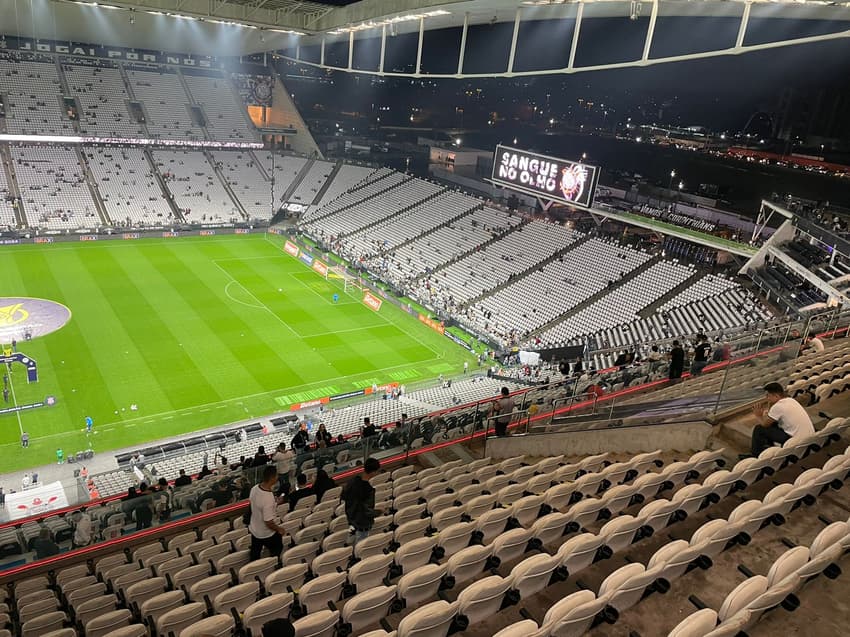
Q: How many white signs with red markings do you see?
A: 1